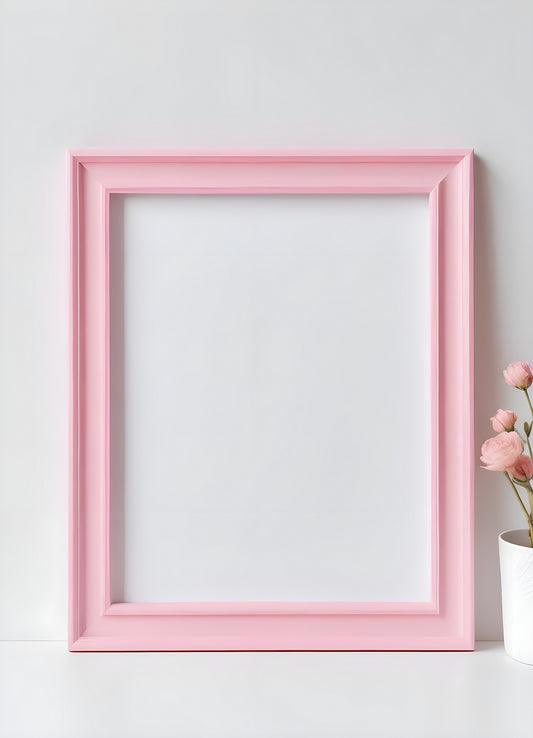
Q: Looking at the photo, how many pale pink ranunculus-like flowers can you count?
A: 4